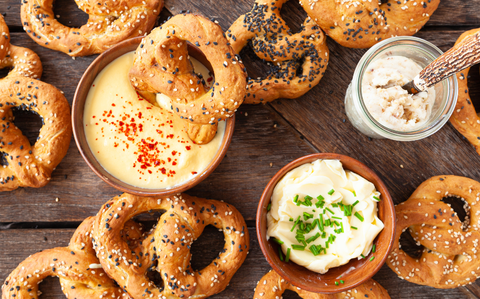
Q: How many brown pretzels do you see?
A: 11